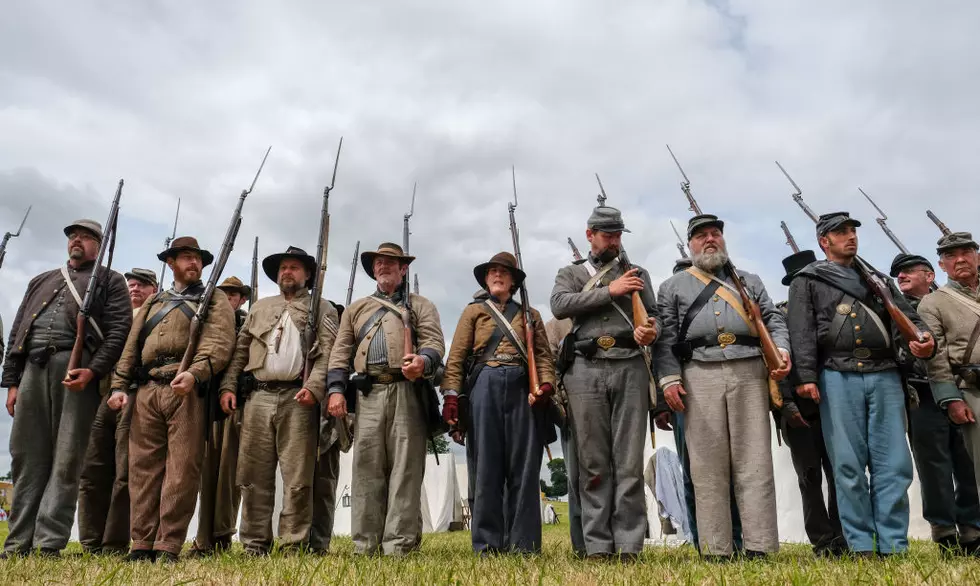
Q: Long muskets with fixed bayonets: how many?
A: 11